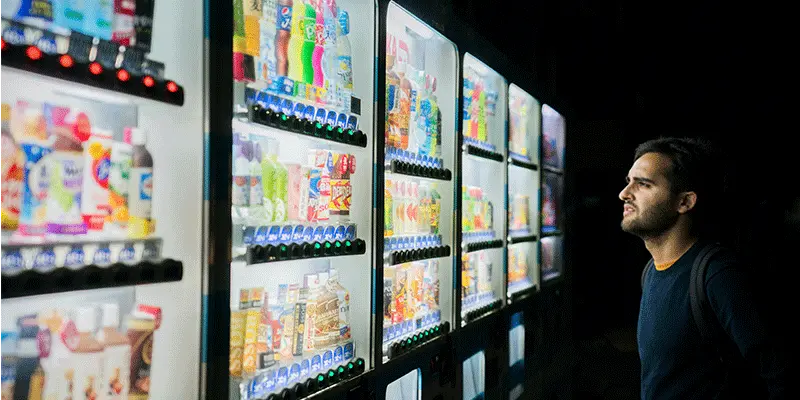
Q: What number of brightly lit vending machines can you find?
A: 6